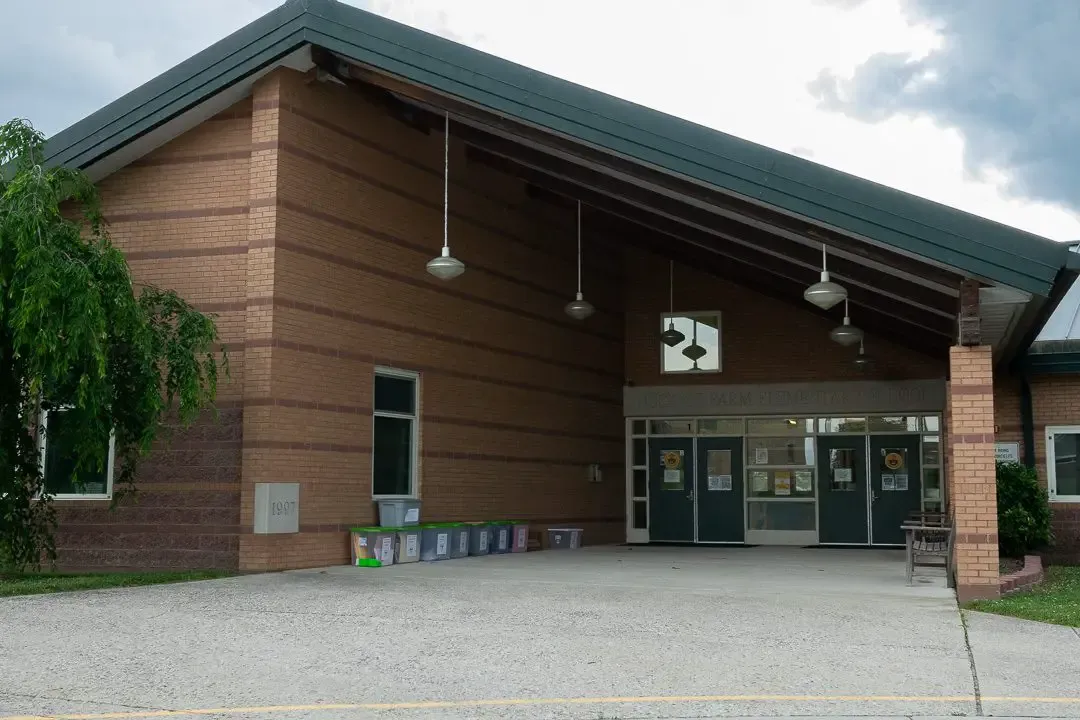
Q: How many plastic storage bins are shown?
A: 9